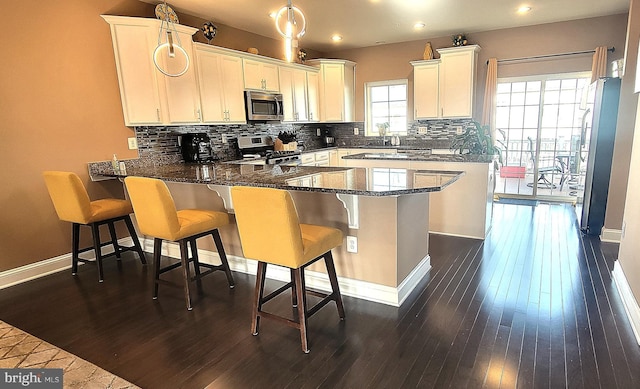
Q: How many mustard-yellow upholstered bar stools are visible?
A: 3